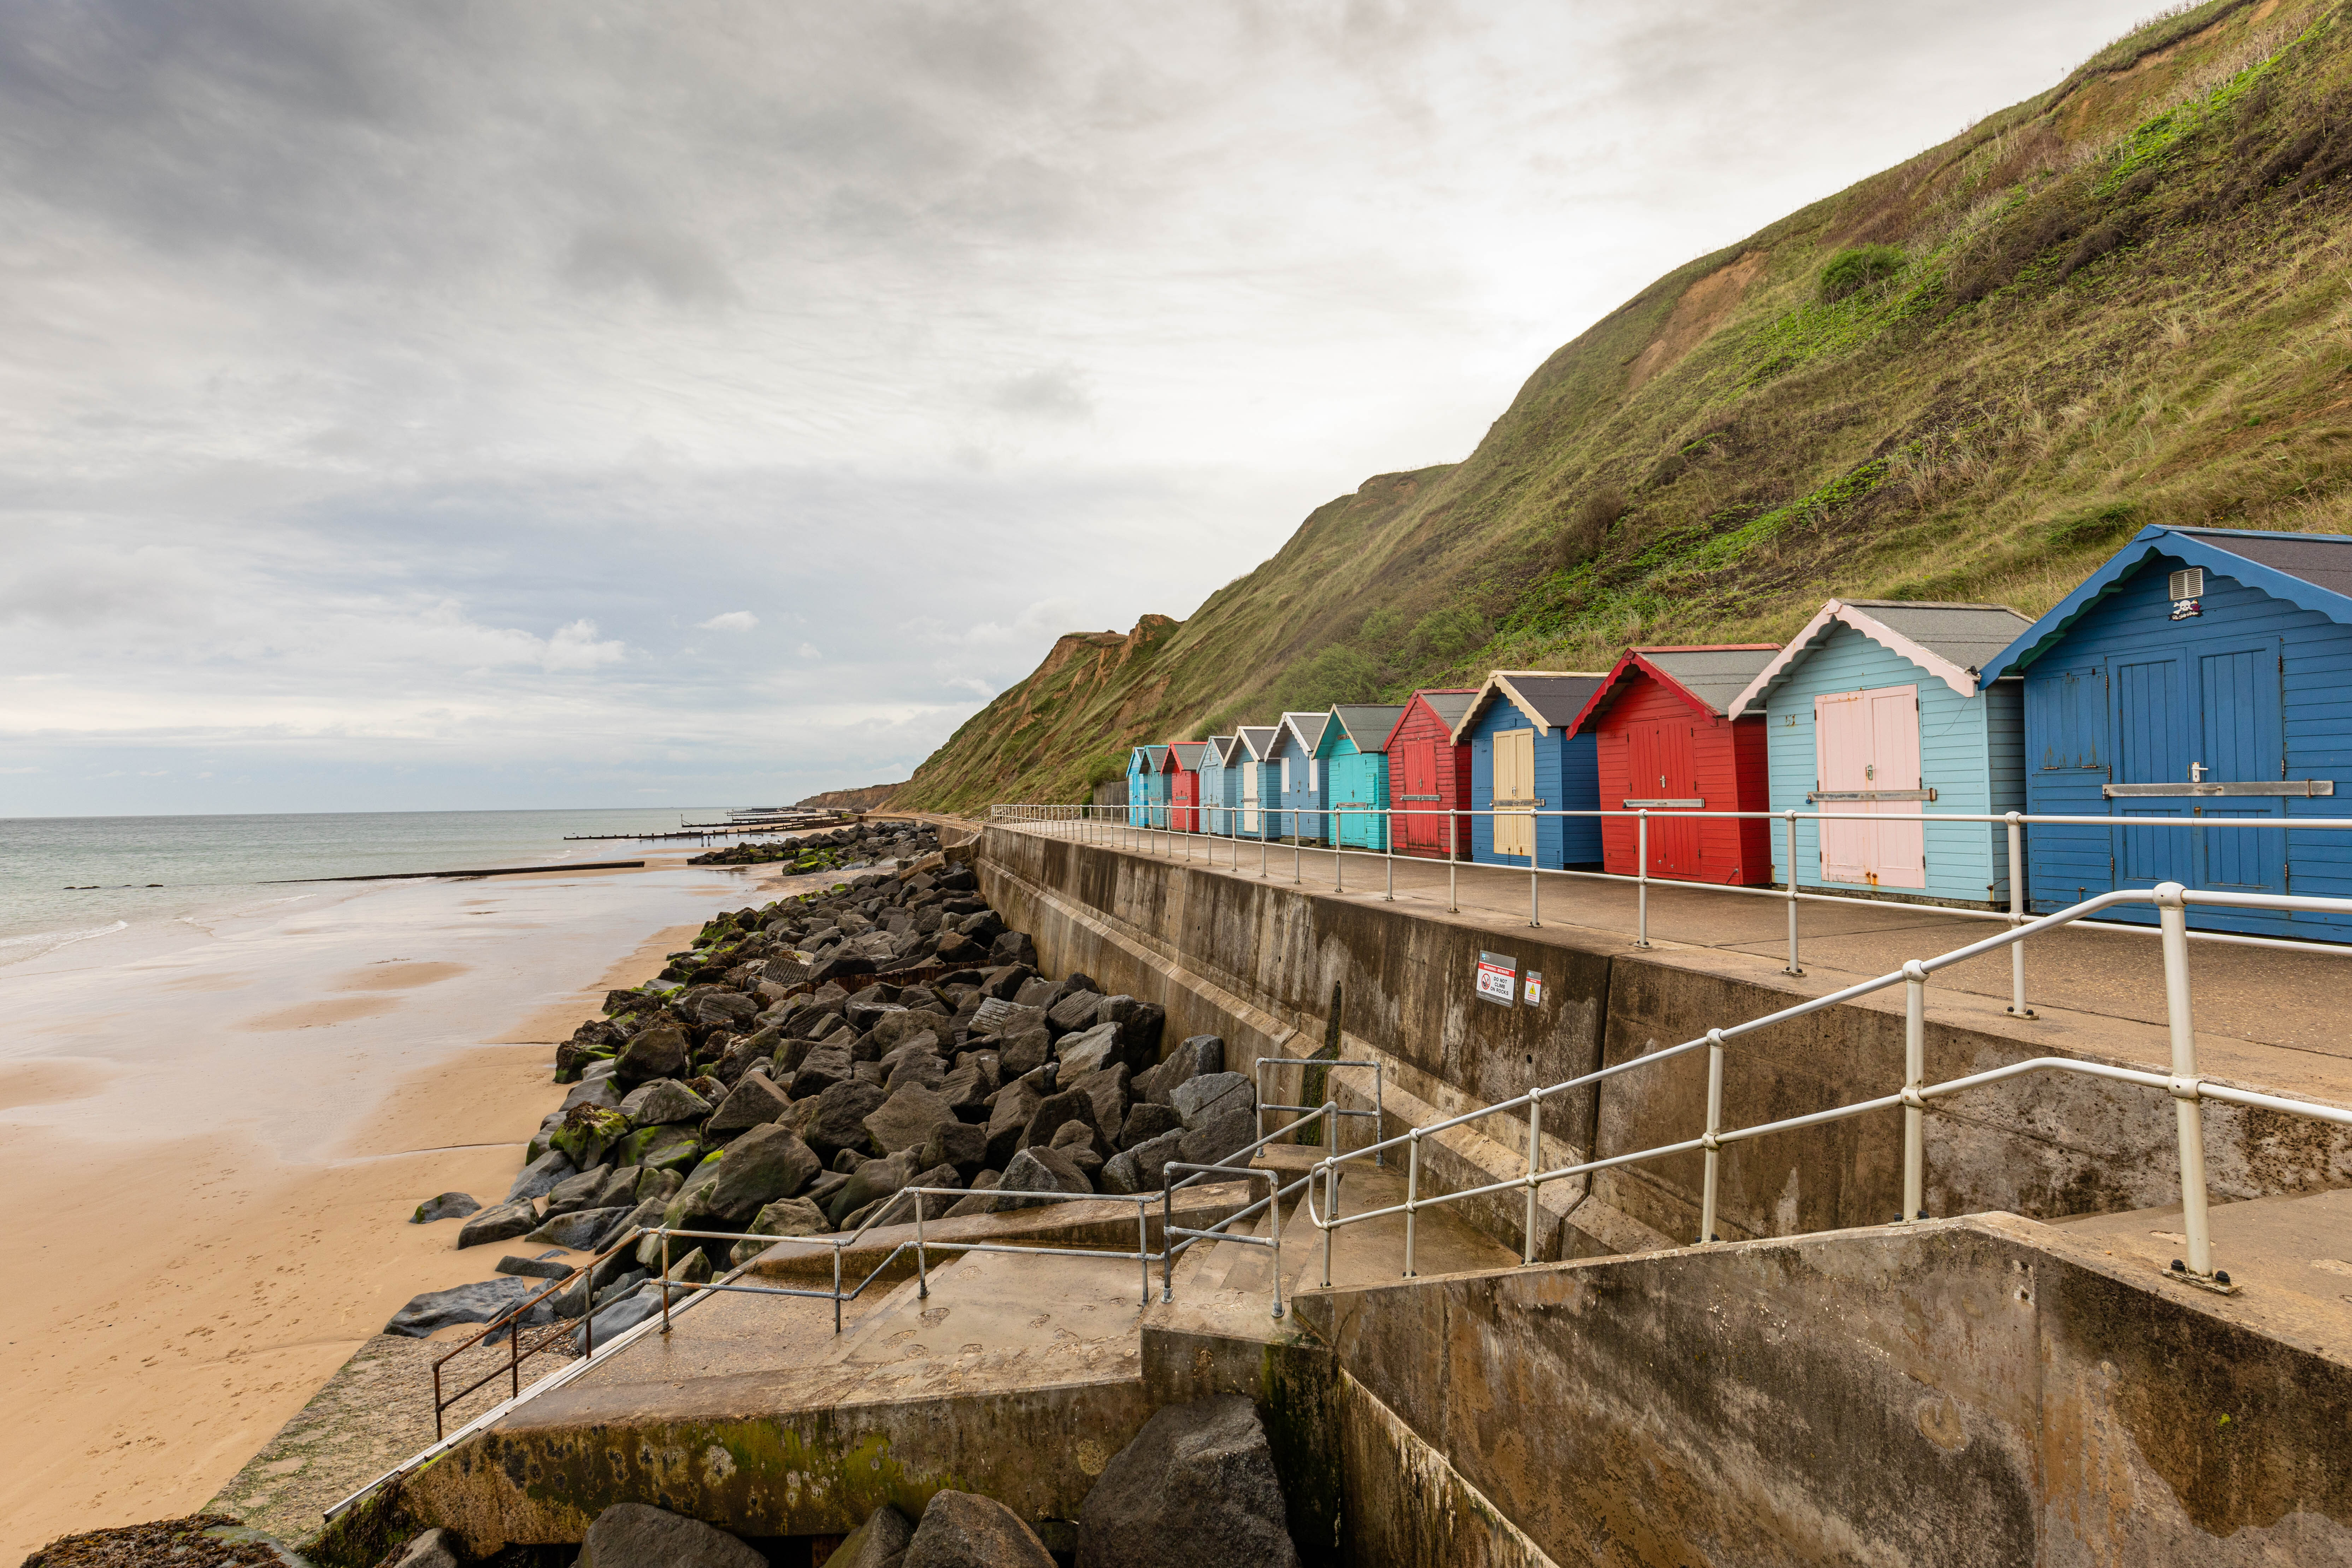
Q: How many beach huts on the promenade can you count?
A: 12